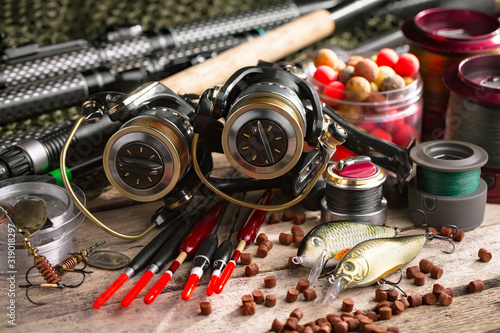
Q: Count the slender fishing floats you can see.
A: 6